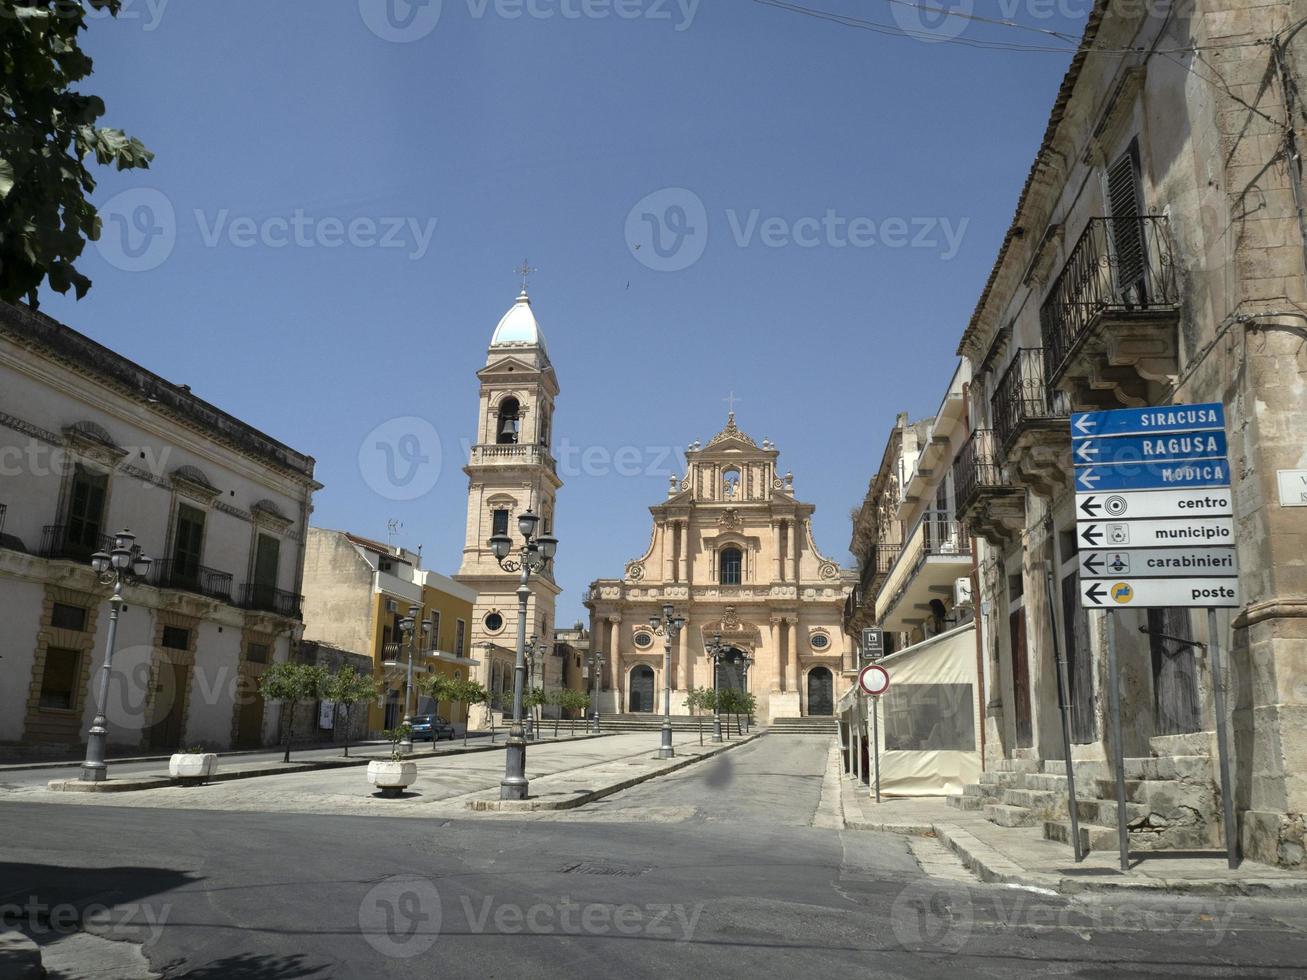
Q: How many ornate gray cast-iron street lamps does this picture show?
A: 8